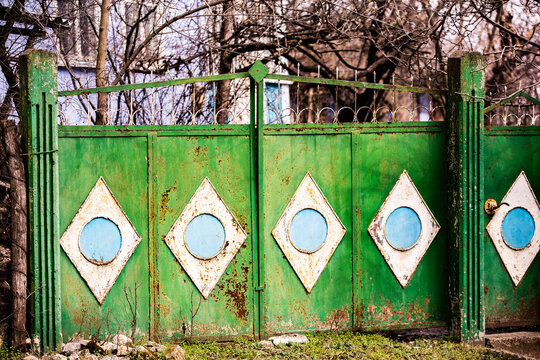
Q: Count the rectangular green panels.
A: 5